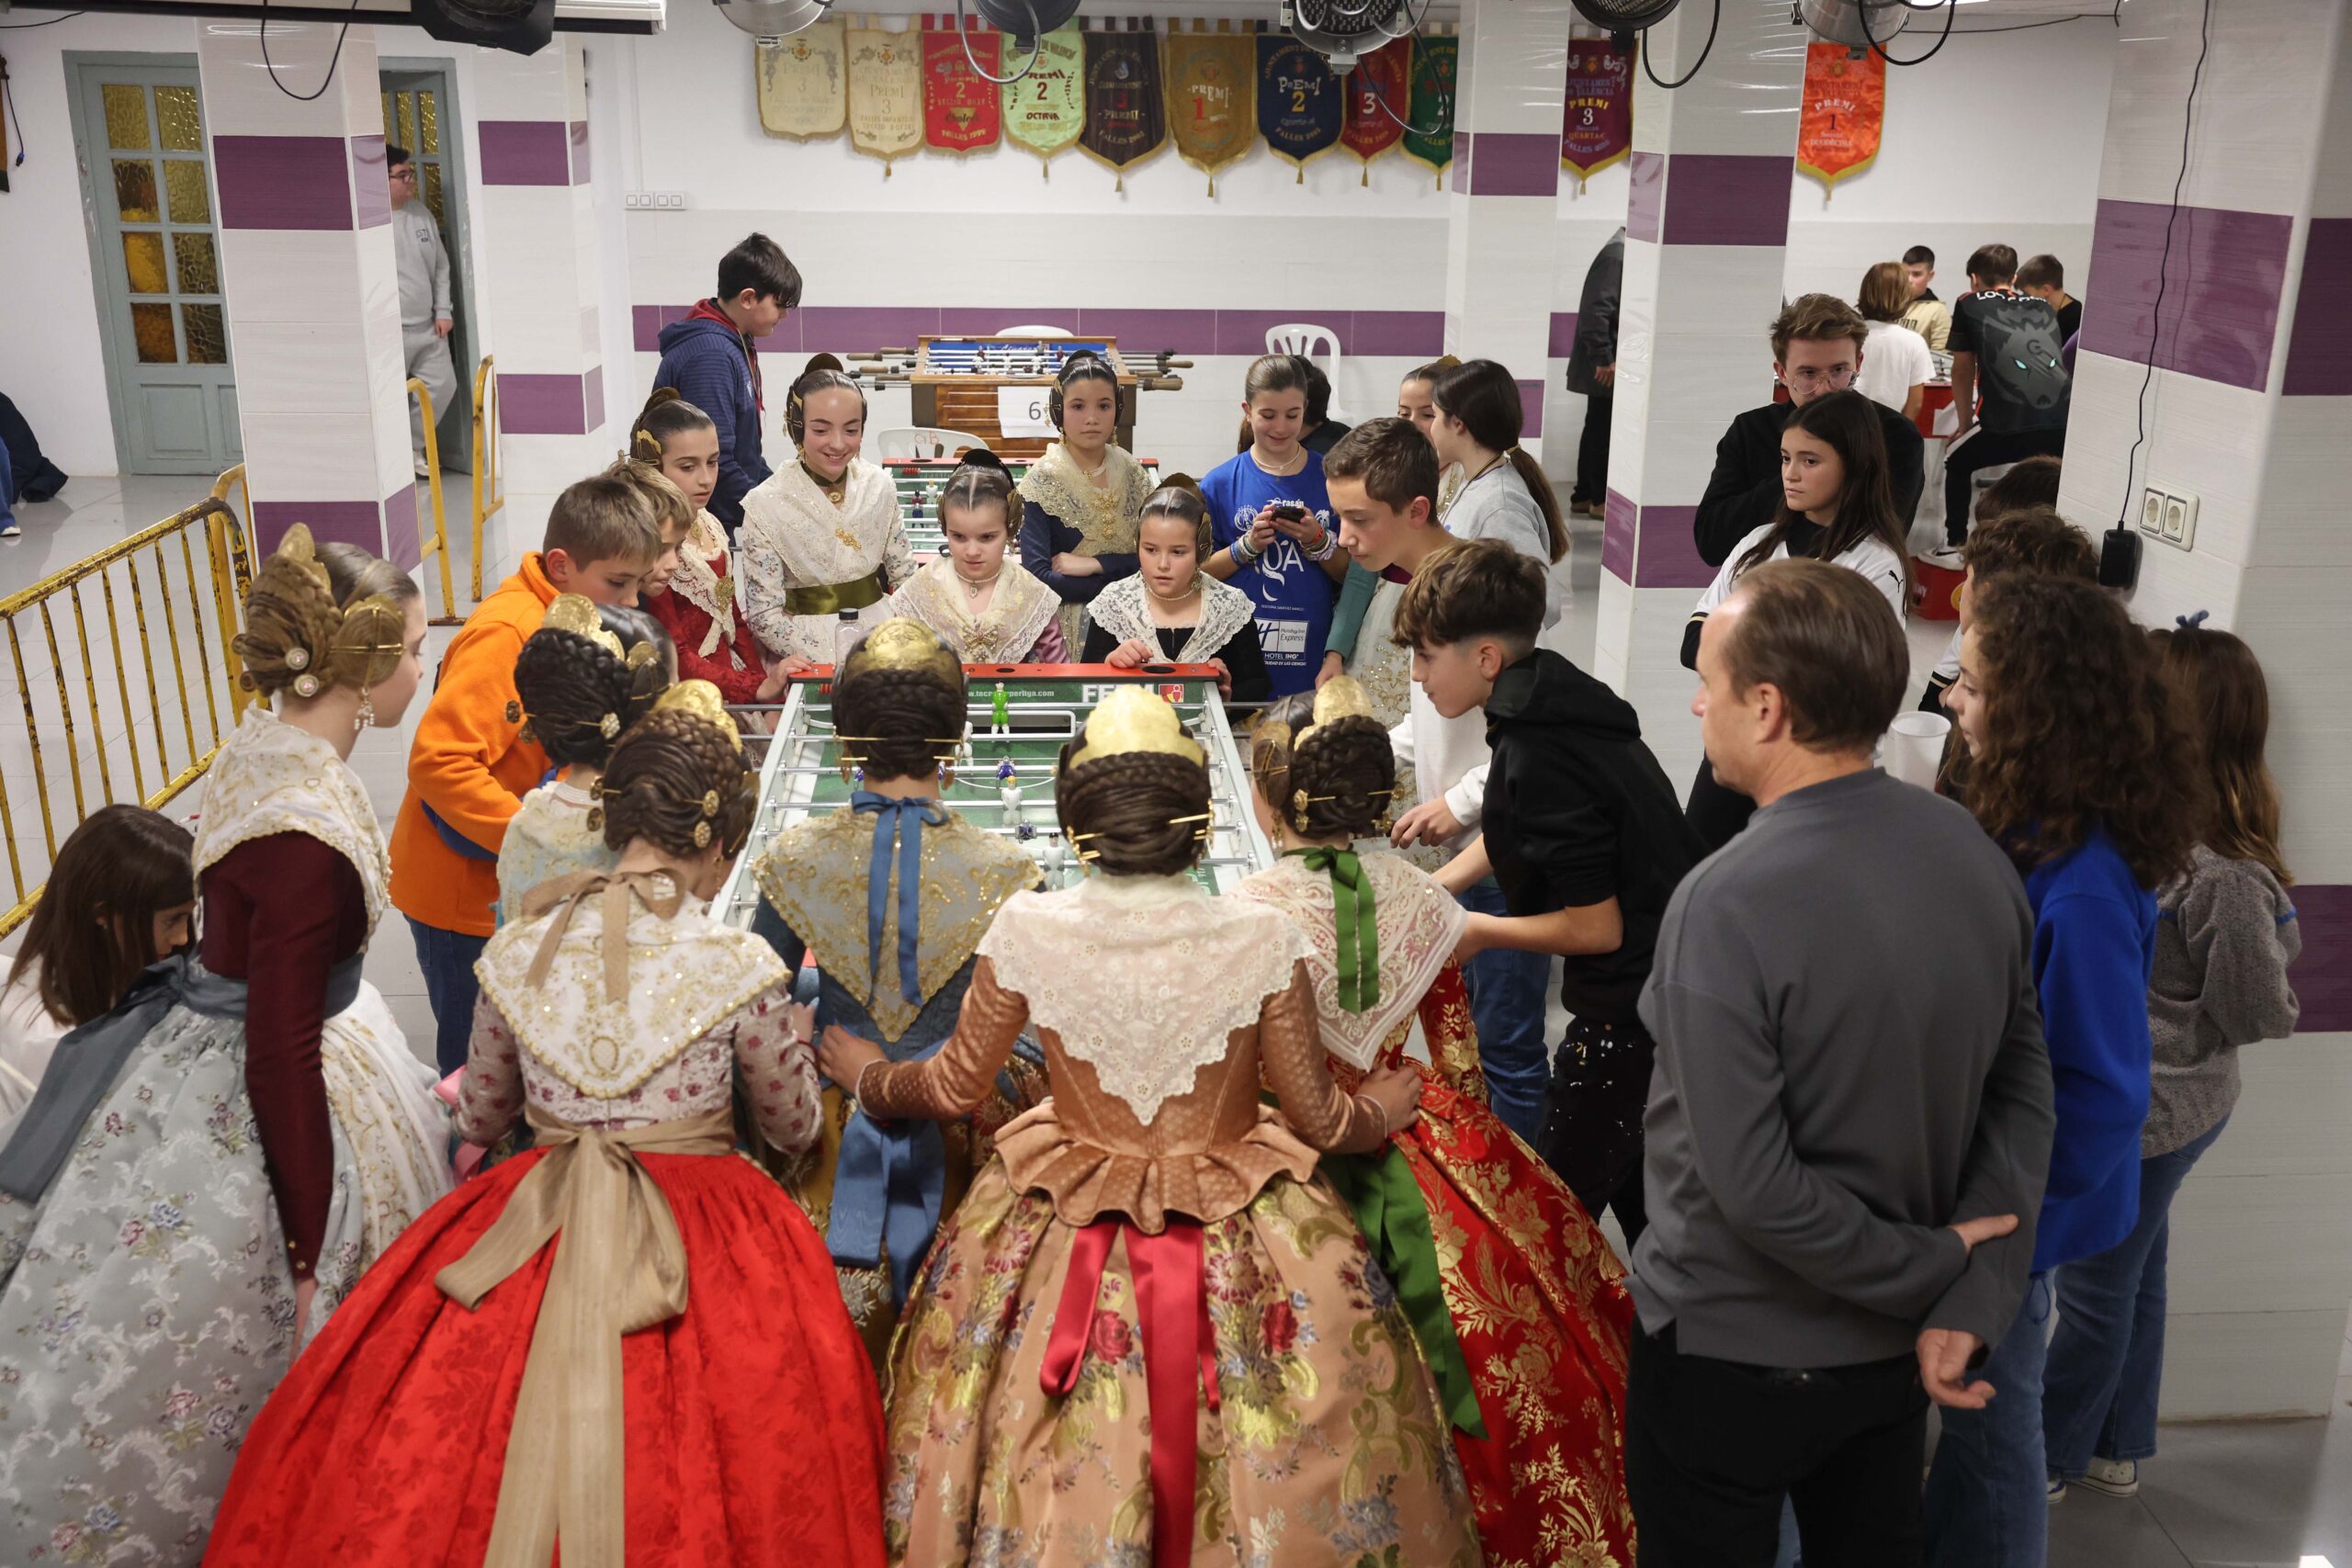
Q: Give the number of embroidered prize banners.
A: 11